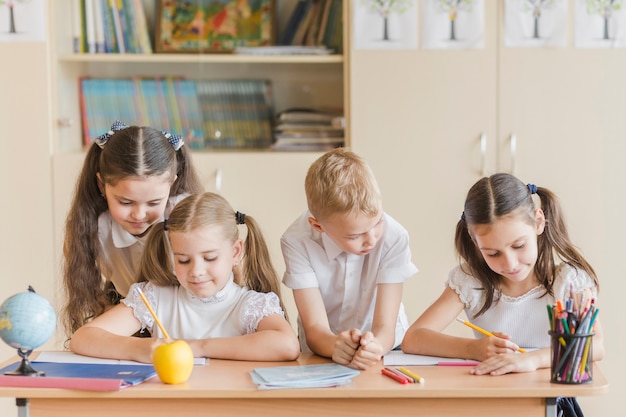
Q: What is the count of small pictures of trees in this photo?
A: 5